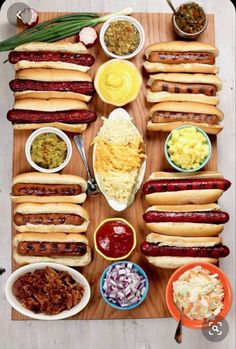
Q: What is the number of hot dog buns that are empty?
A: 0